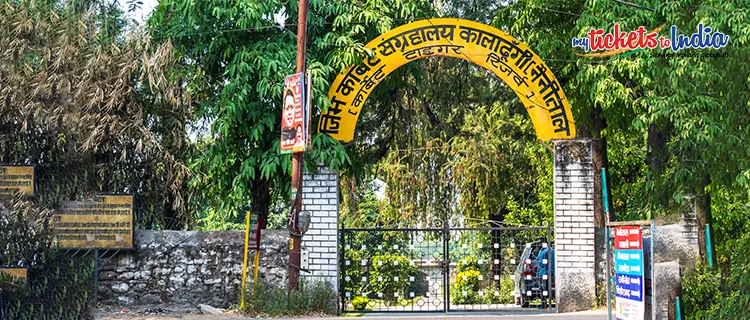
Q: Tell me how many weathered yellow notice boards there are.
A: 3